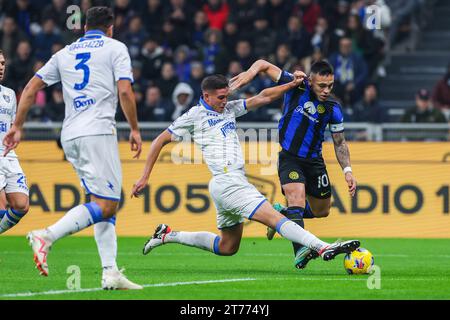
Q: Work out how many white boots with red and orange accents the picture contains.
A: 2